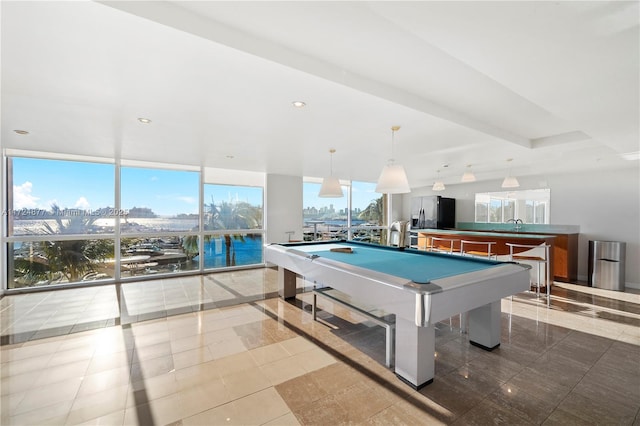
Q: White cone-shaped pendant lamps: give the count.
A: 5